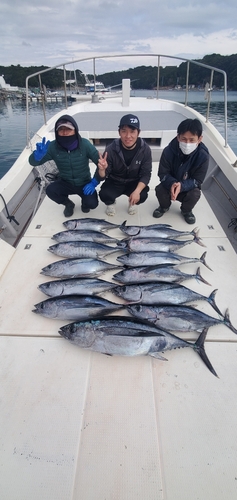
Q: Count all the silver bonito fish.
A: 13